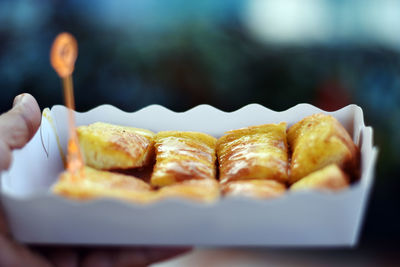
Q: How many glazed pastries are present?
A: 8